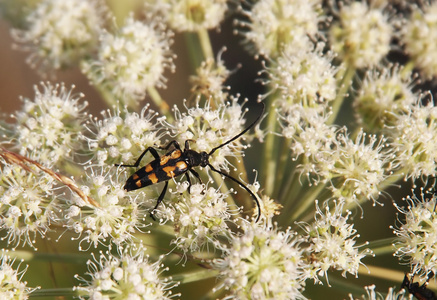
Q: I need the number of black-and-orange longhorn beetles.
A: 1